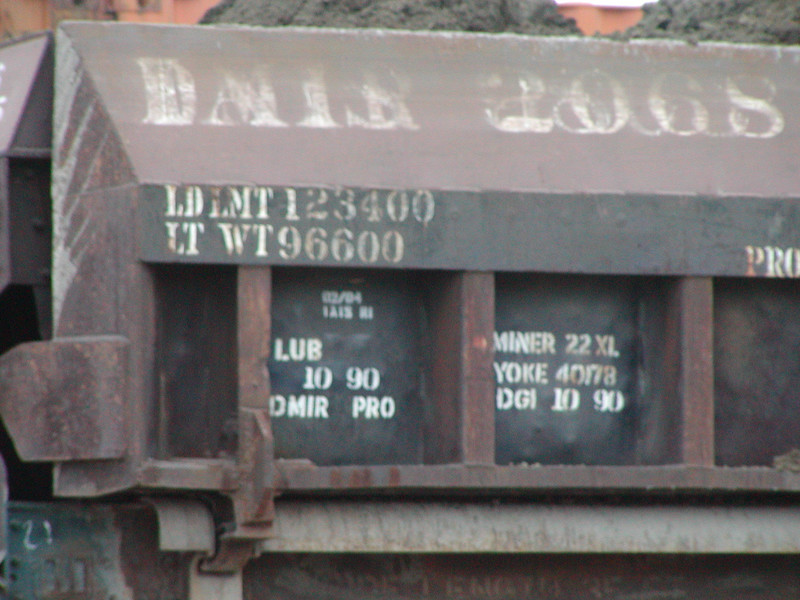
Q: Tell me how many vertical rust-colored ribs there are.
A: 3